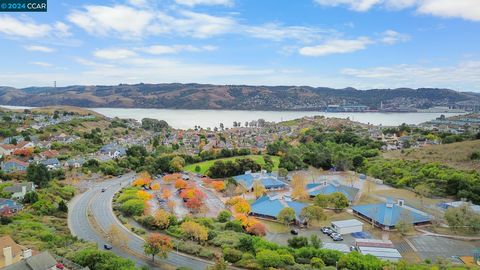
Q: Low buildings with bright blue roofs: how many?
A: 4